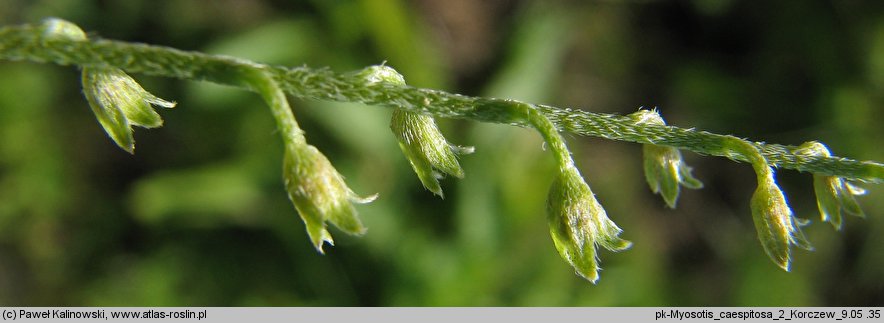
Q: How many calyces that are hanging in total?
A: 7